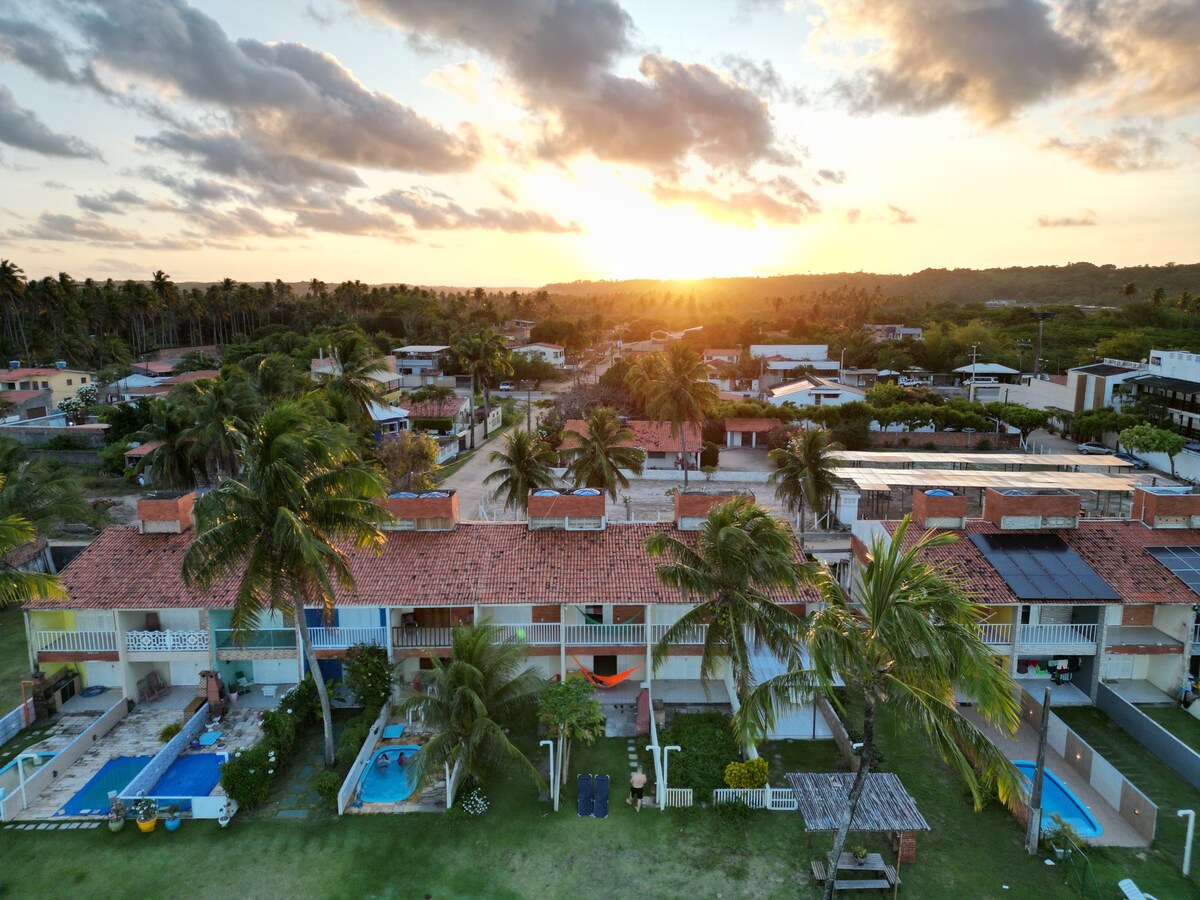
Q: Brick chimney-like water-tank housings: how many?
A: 7